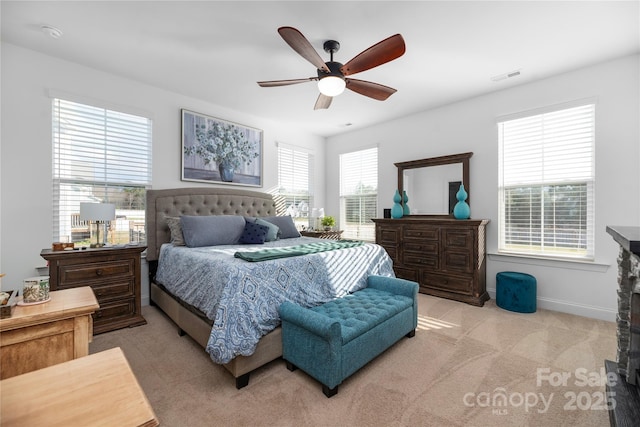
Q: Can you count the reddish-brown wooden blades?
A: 5